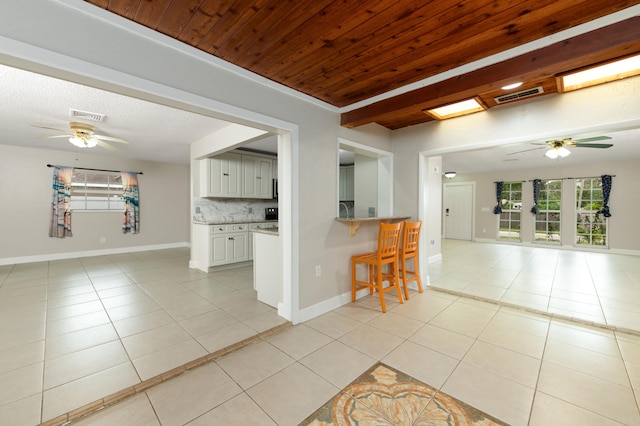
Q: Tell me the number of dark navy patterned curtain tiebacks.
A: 3